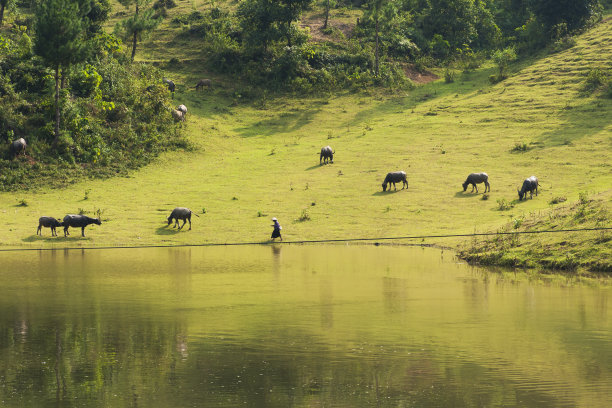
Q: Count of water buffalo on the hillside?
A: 12